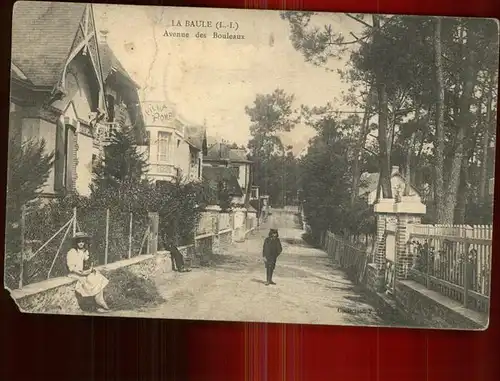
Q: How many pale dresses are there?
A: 1